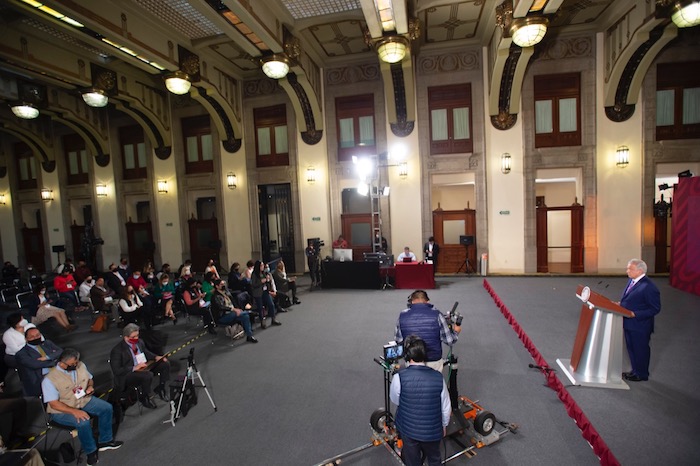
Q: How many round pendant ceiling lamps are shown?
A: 7